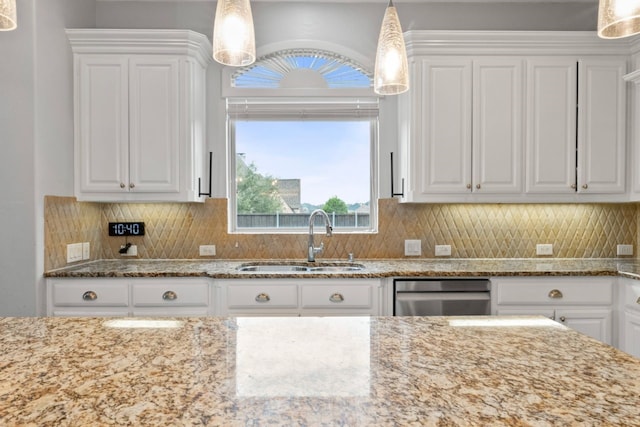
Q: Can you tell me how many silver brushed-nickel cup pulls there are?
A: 5